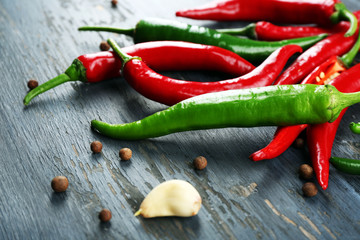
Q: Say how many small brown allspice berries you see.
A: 11